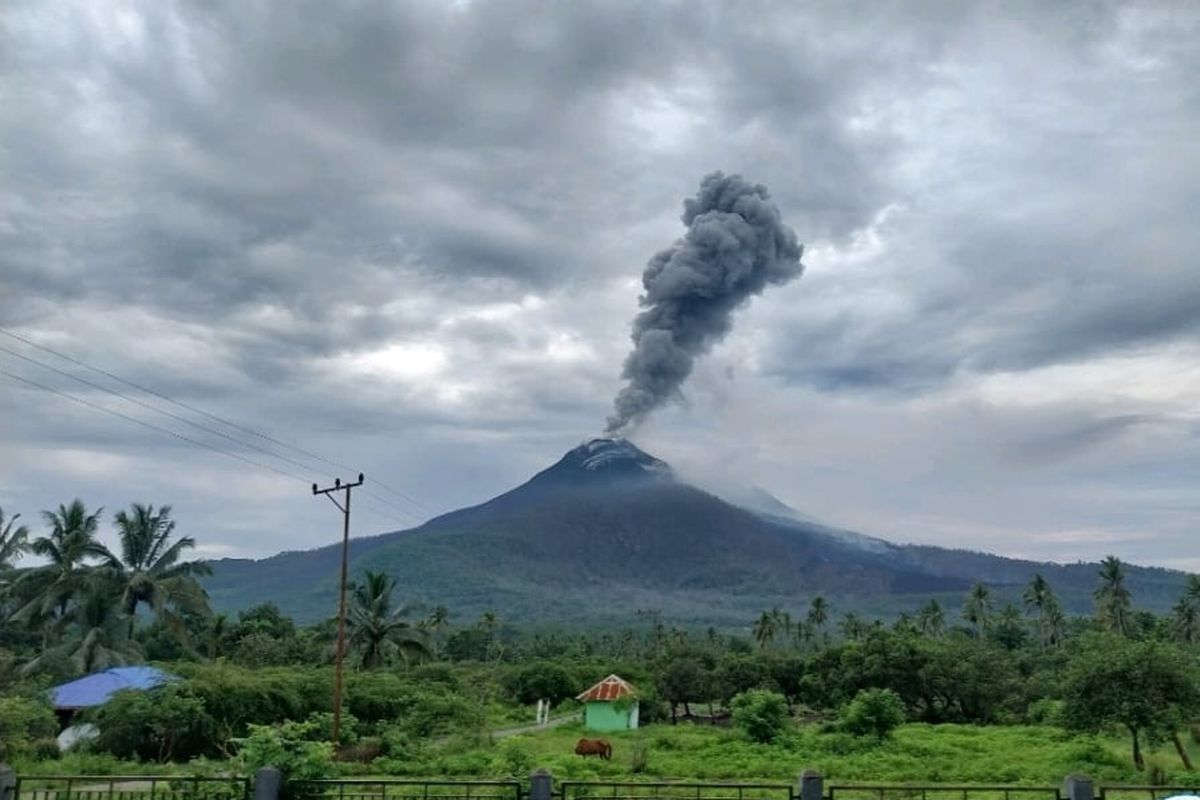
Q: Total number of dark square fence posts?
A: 5